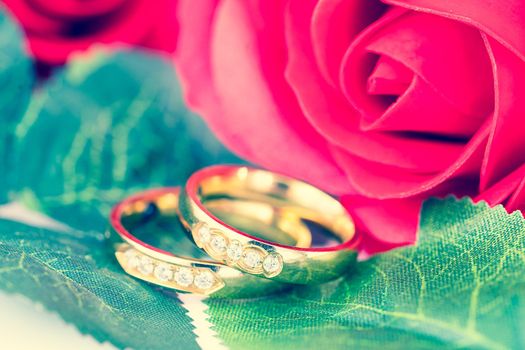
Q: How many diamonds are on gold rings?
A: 10